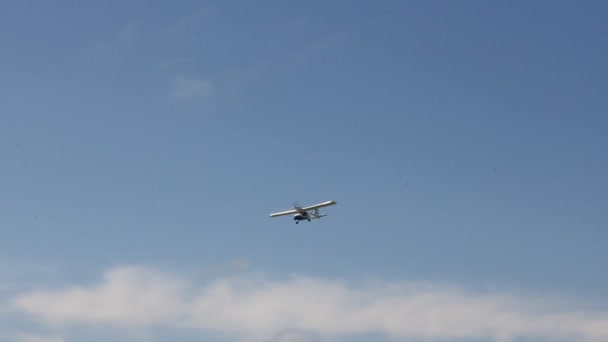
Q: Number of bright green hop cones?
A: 0